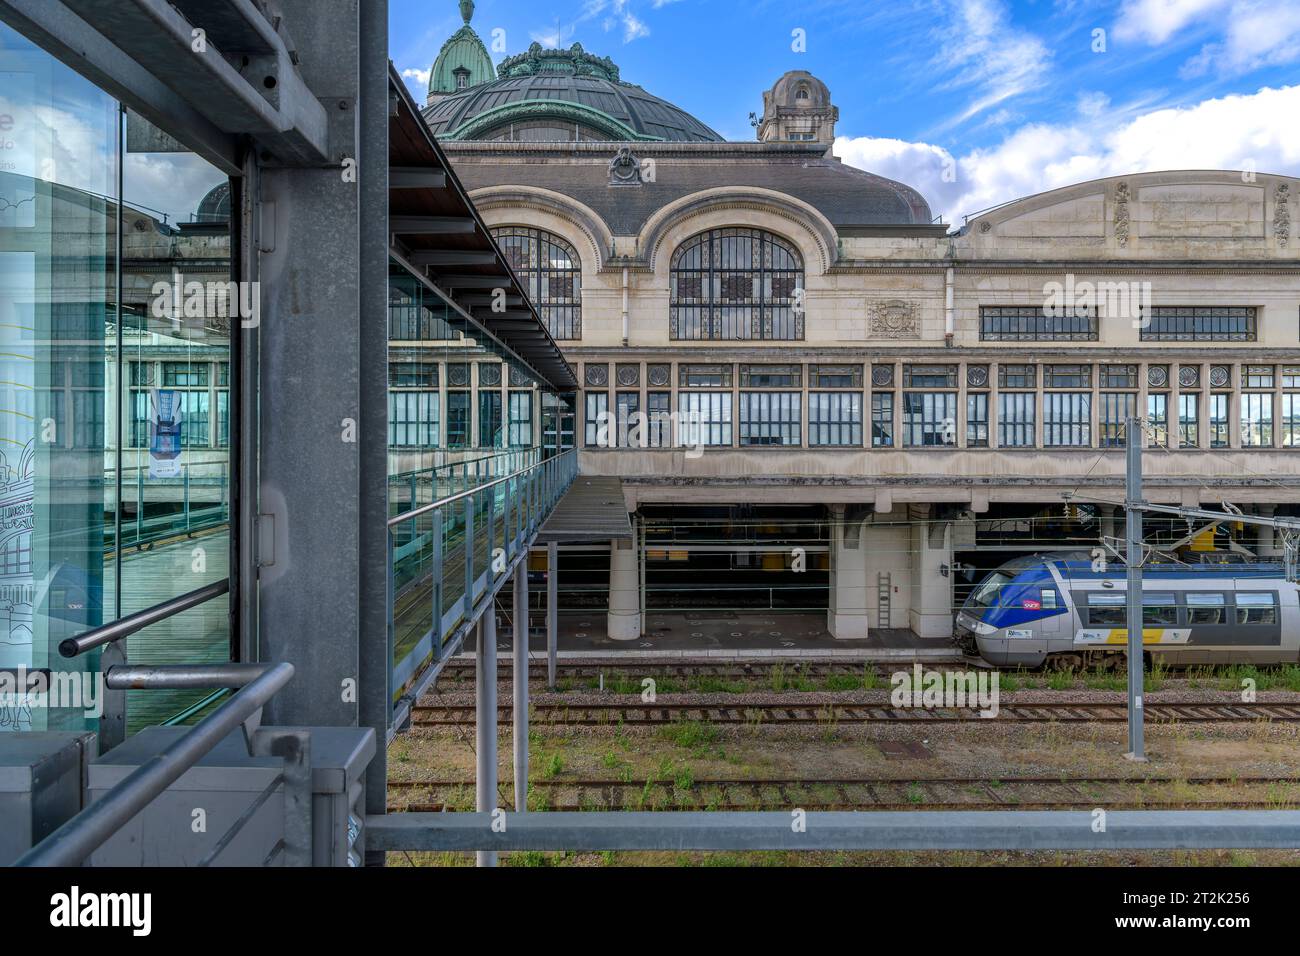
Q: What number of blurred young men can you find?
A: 0